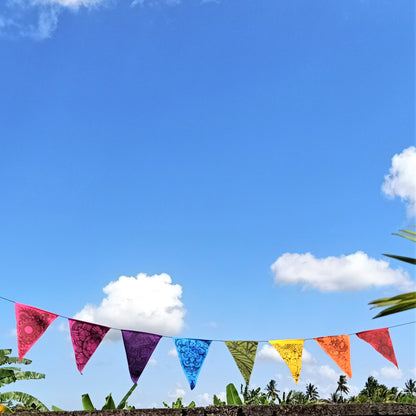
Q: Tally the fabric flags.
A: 8